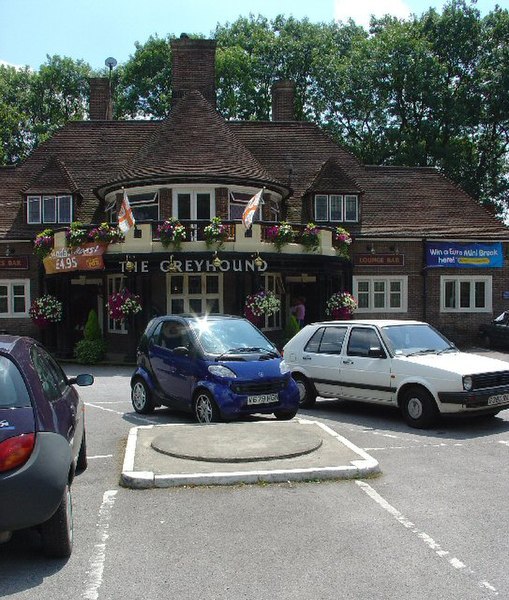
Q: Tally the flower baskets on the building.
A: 12